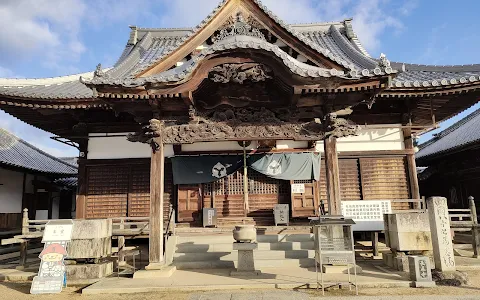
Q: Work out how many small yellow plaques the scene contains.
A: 0